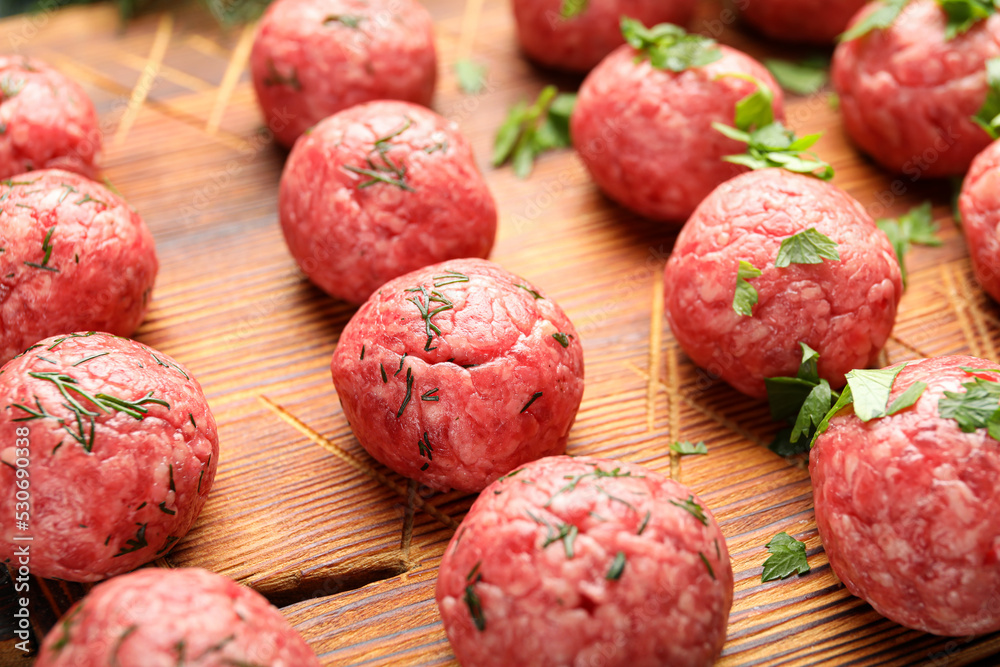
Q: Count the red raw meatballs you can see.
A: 15